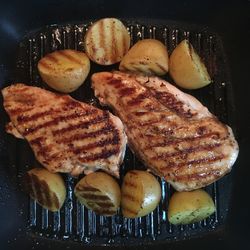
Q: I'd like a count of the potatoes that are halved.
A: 8